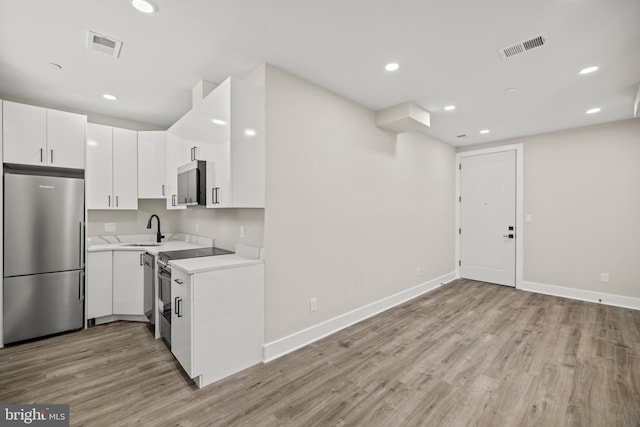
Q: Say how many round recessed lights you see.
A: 7